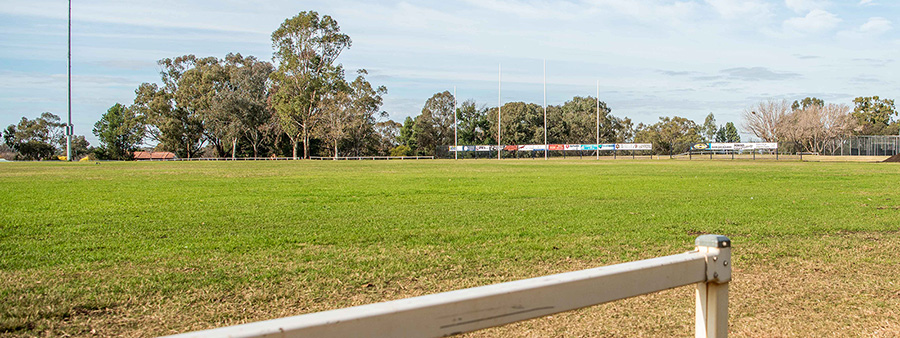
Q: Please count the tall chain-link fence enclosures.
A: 1